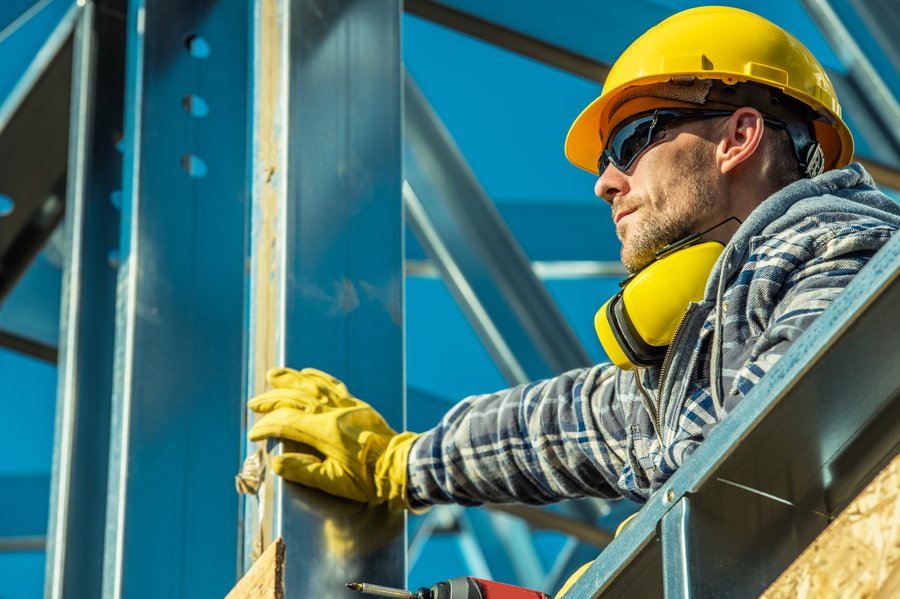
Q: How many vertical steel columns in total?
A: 3